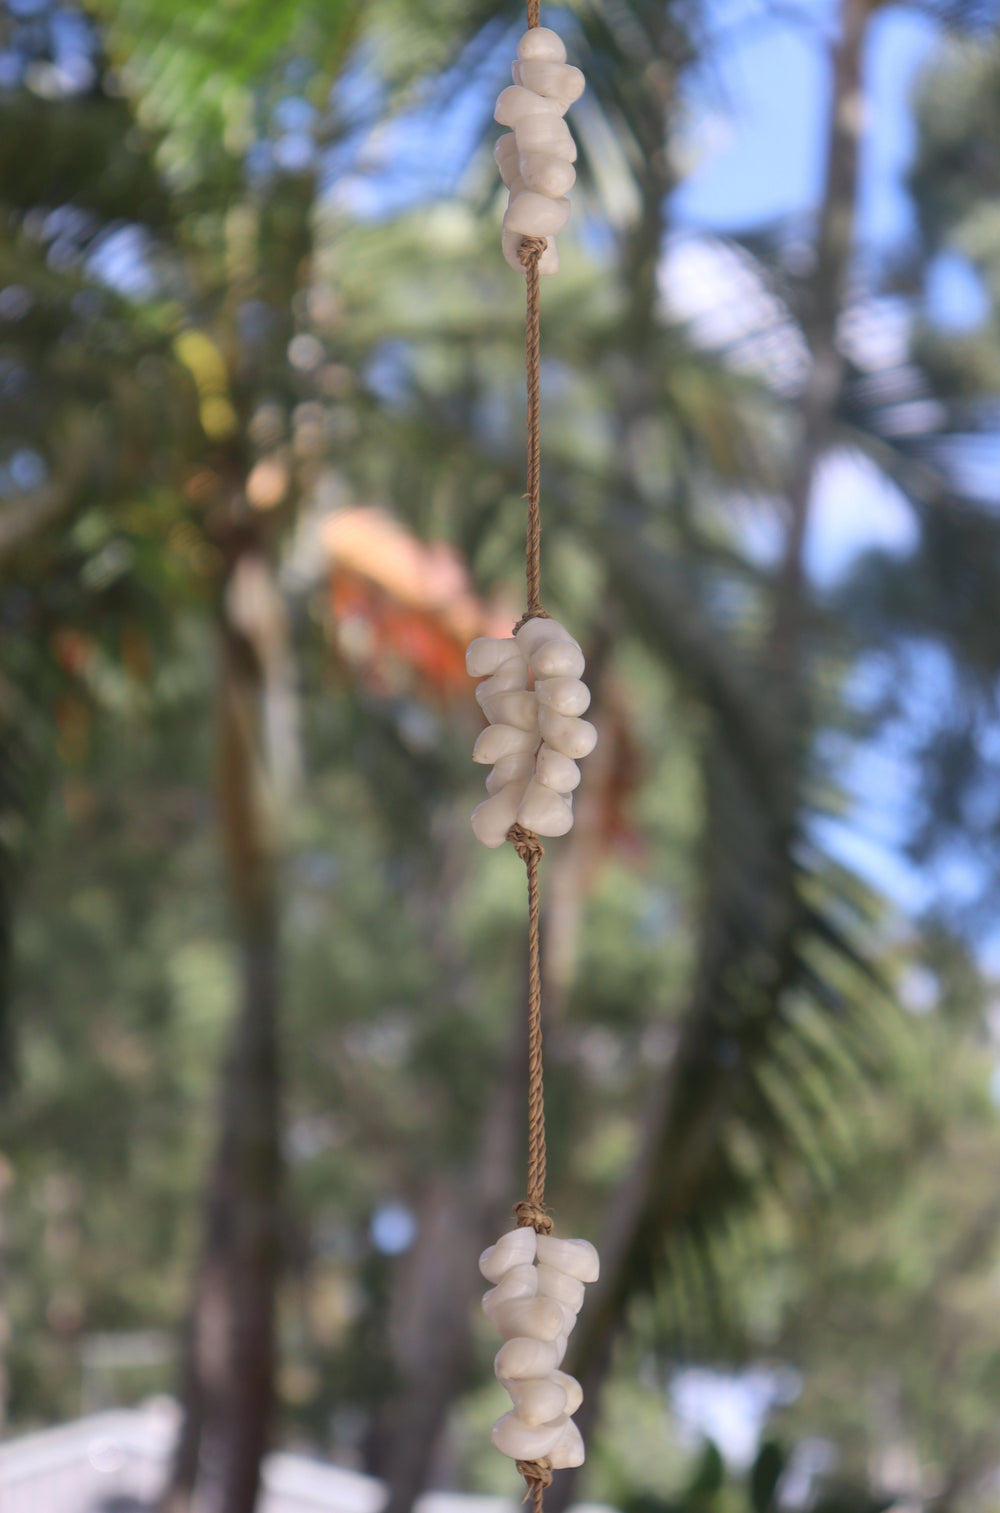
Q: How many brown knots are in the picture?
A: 5